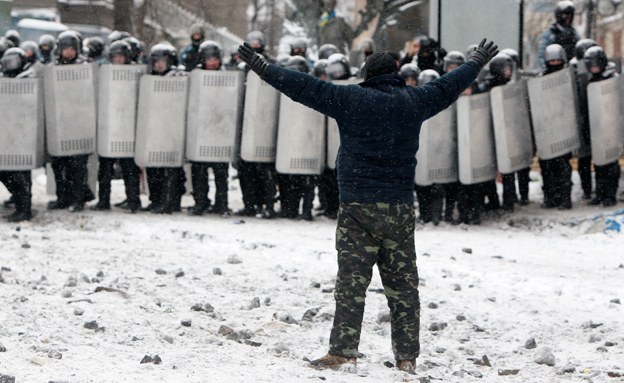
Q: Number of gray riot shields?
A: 13